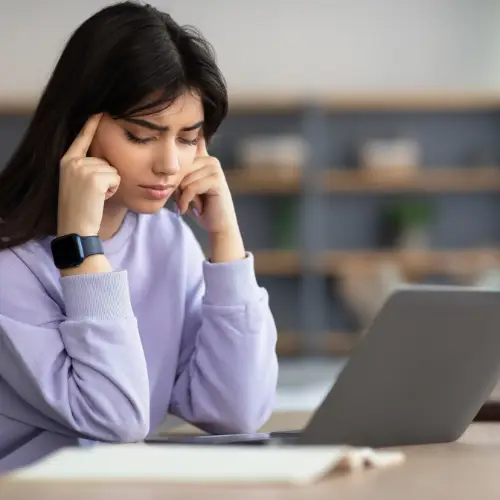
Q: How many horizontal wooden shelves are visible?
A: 4